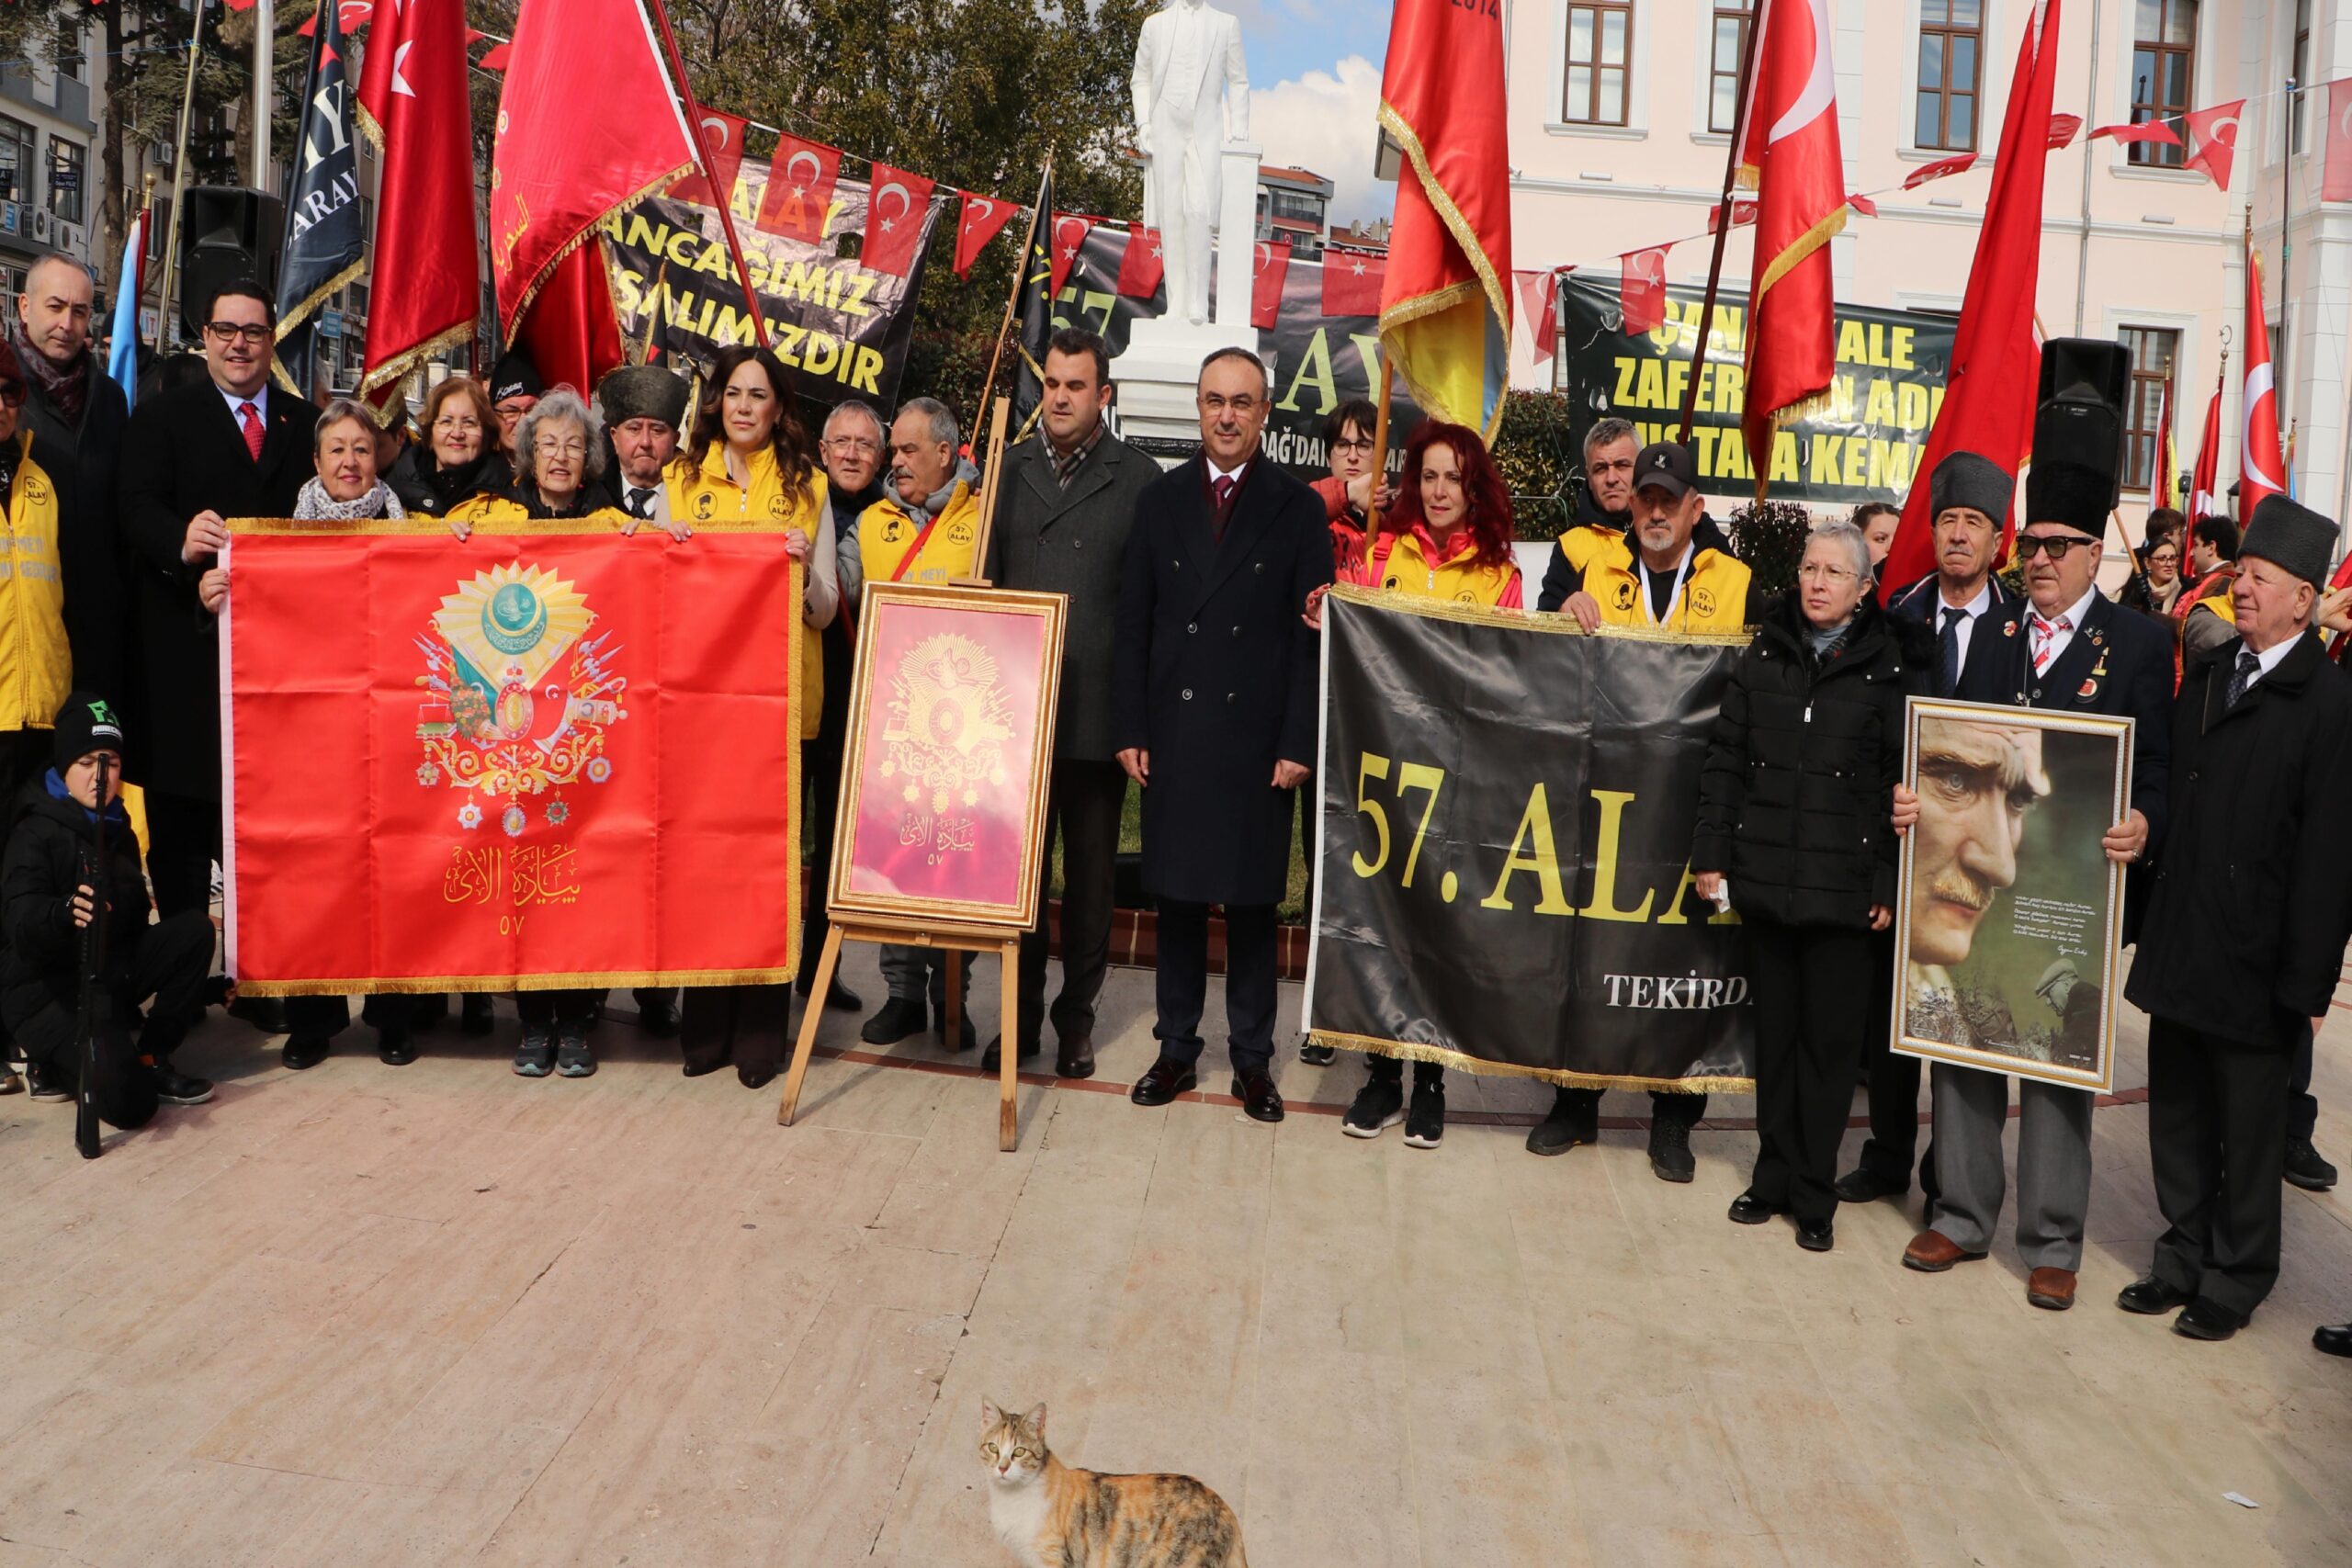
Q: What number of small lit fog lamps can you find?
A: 0